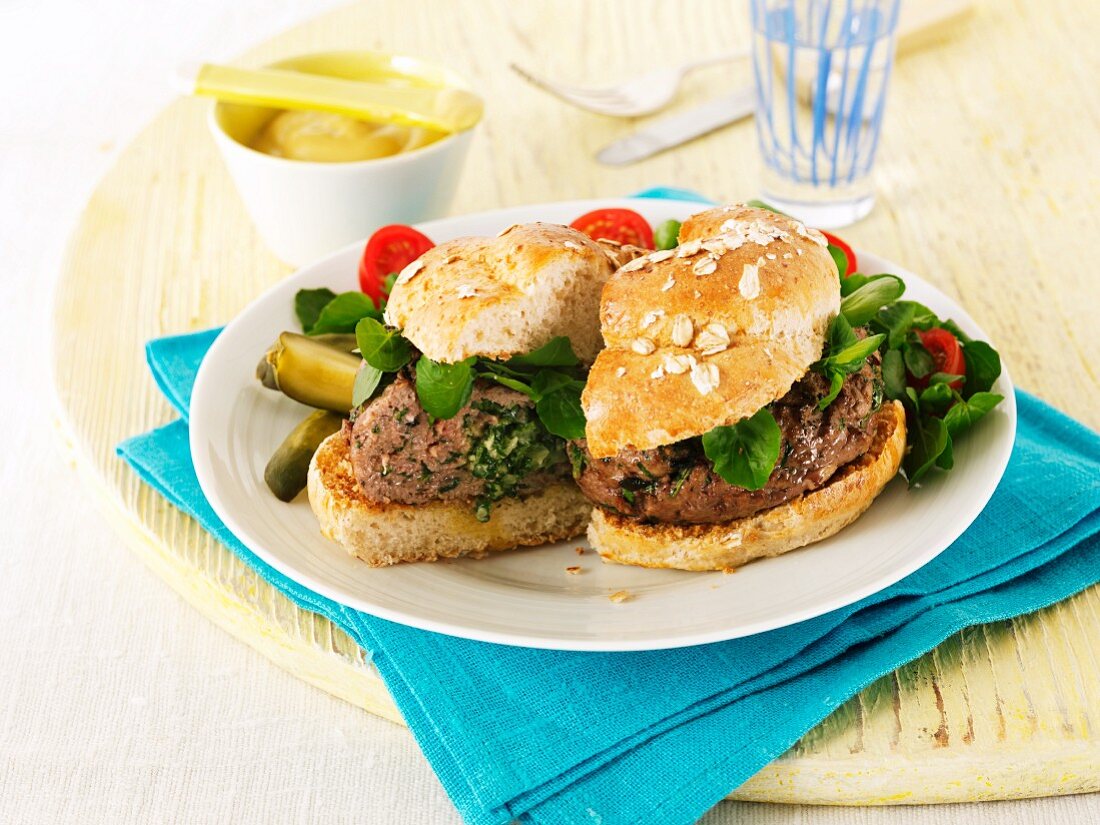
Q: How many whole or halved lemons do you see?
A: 0